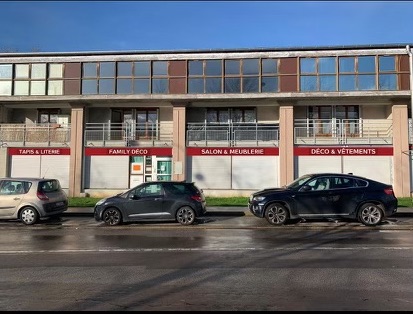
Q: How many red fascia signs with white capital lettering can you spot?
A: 4